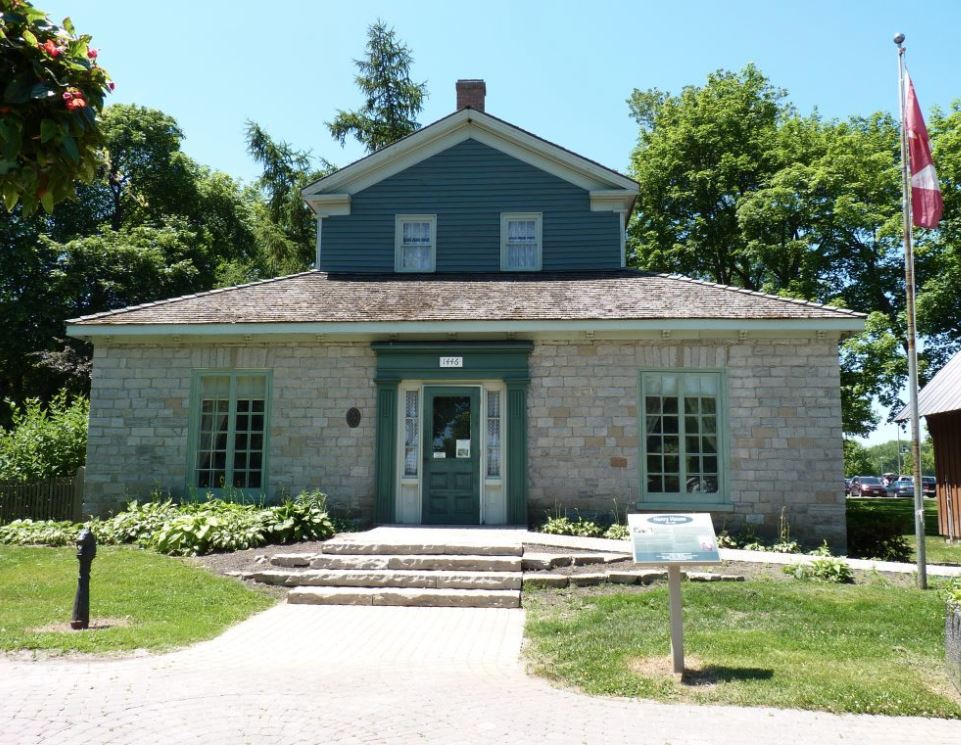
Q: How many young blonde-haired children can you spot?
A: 0